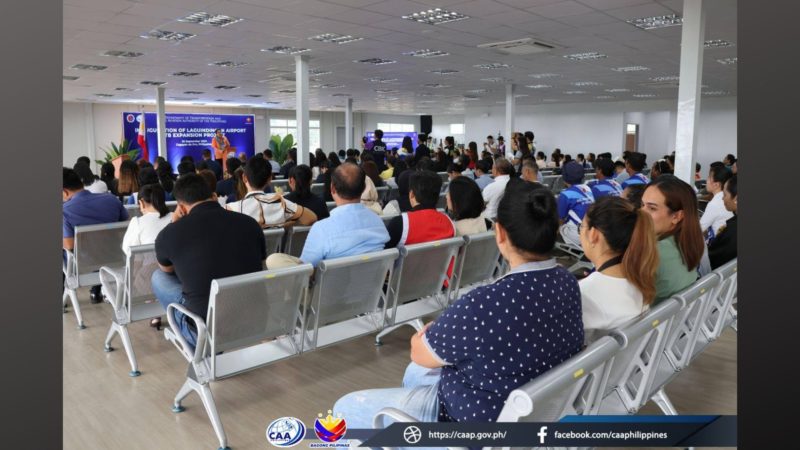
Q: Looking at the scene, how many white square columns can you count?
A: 5